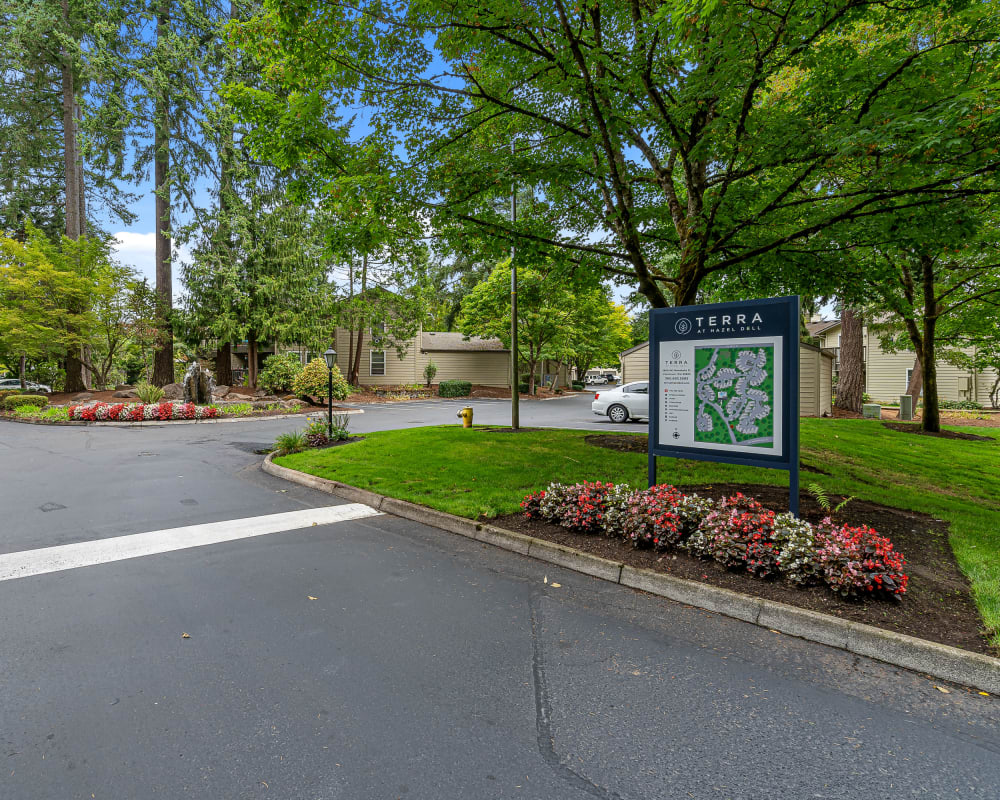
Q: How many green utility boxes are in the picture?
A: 2